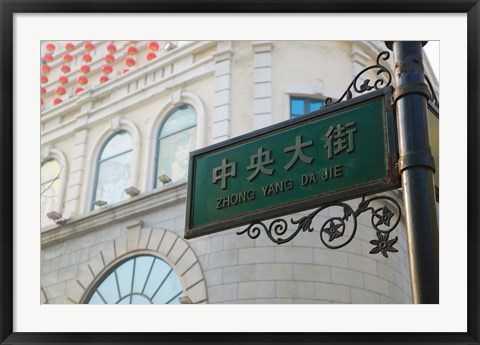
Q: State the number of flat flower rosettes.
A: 3